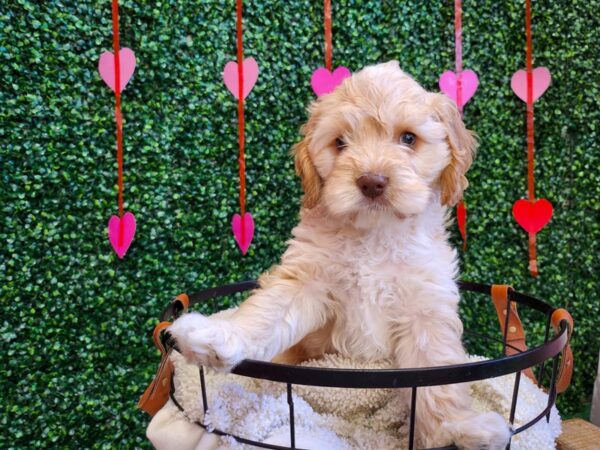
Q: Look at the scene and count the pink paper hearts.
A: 7